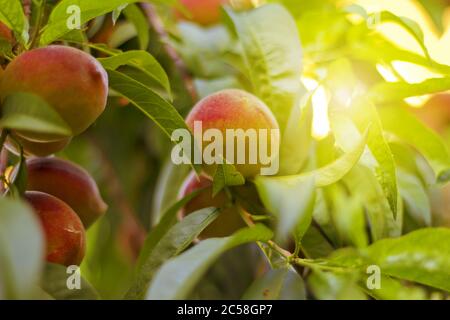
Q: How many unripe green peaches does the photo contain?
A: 0